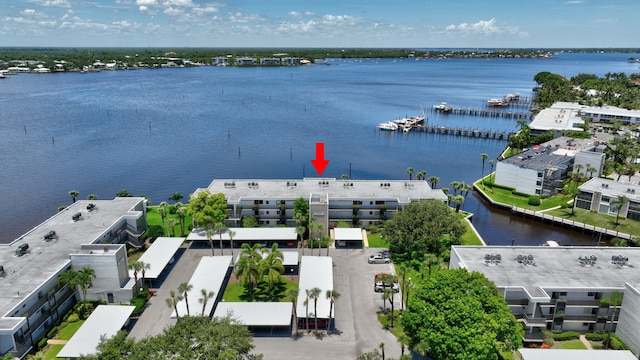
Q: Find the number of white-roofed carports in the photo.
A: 9